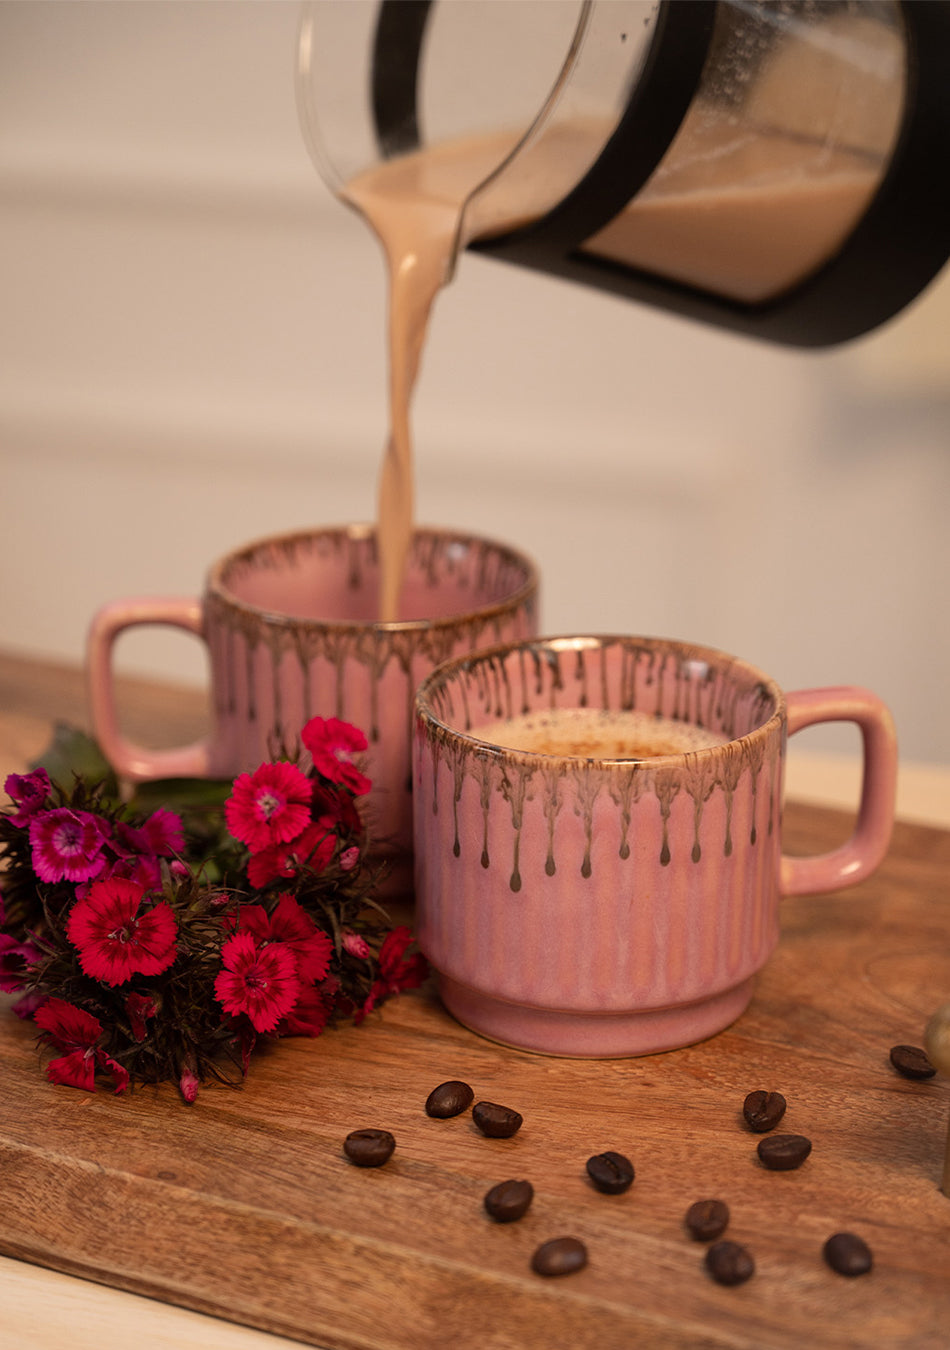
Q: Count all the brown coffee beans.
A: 12